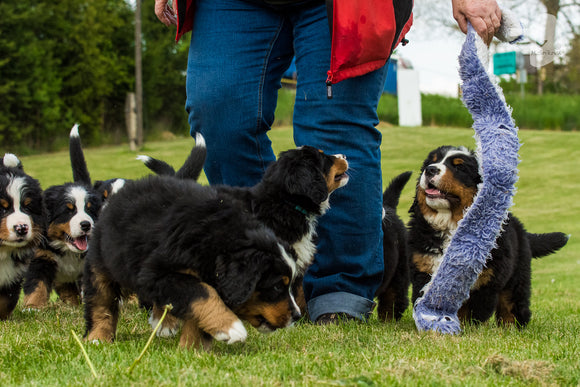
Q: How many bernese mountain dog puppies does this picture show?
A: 7